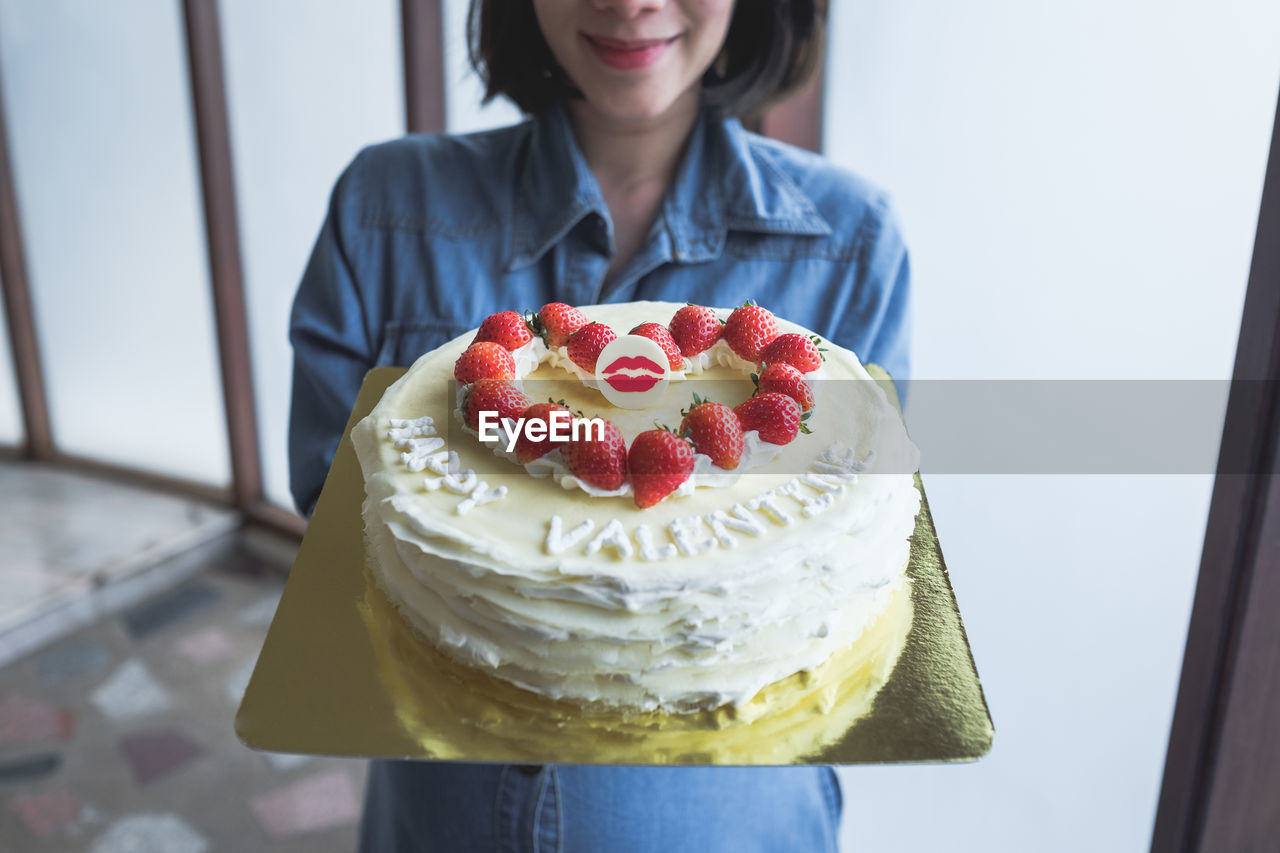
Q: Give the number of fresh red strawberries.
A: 15